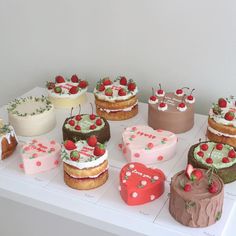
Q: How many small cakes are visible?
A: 13